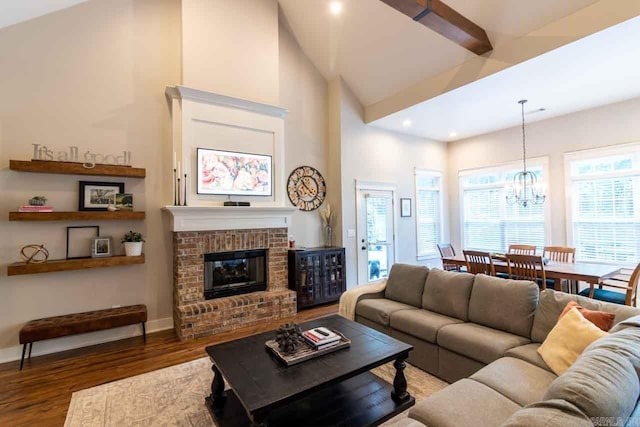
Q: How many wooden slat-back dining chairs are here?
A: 6